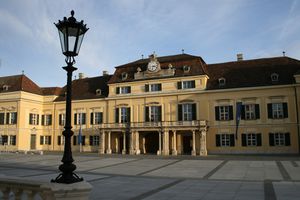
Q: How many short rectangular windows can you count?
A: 3